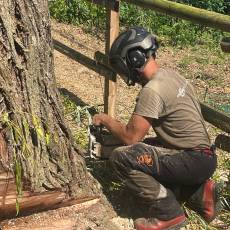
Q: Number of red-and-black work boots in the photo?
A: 2